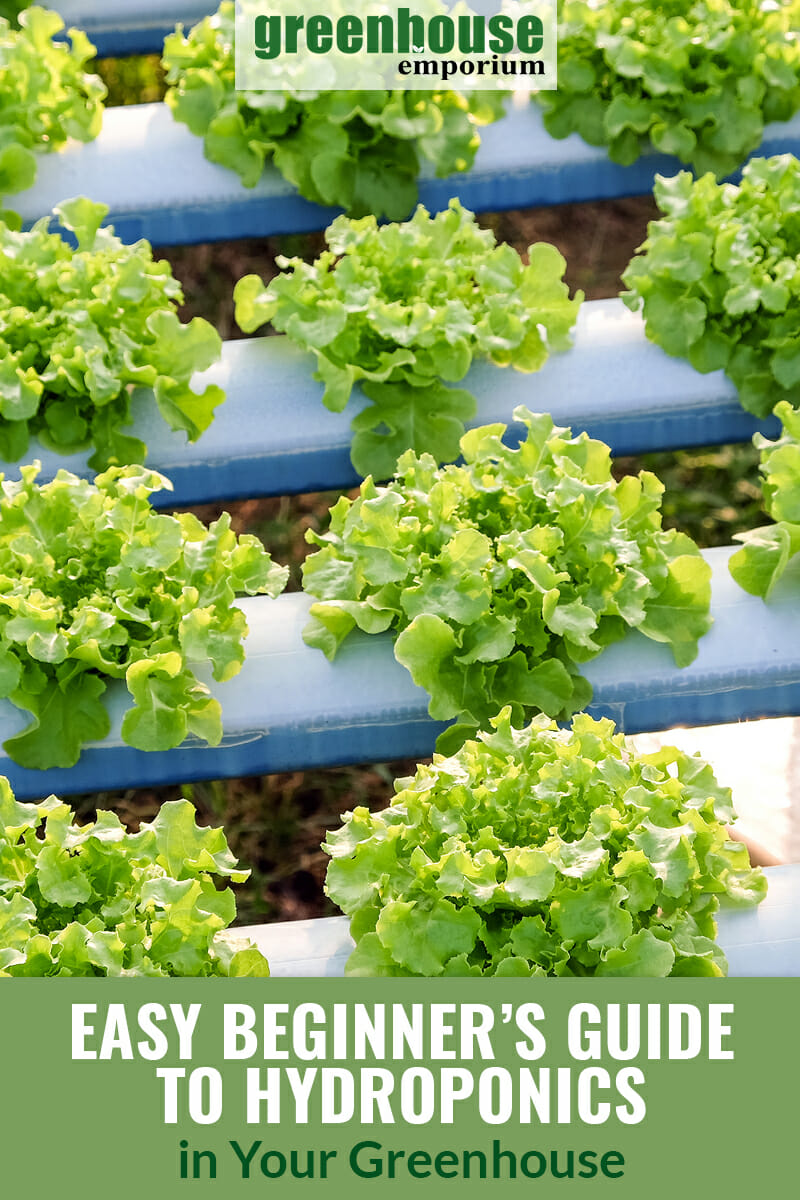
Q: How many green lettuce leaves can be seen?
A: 11